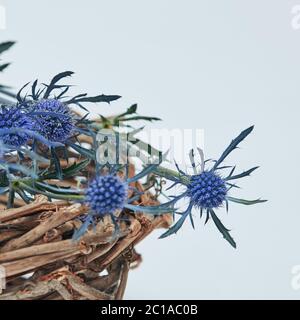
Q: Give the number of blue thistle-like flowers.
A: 4